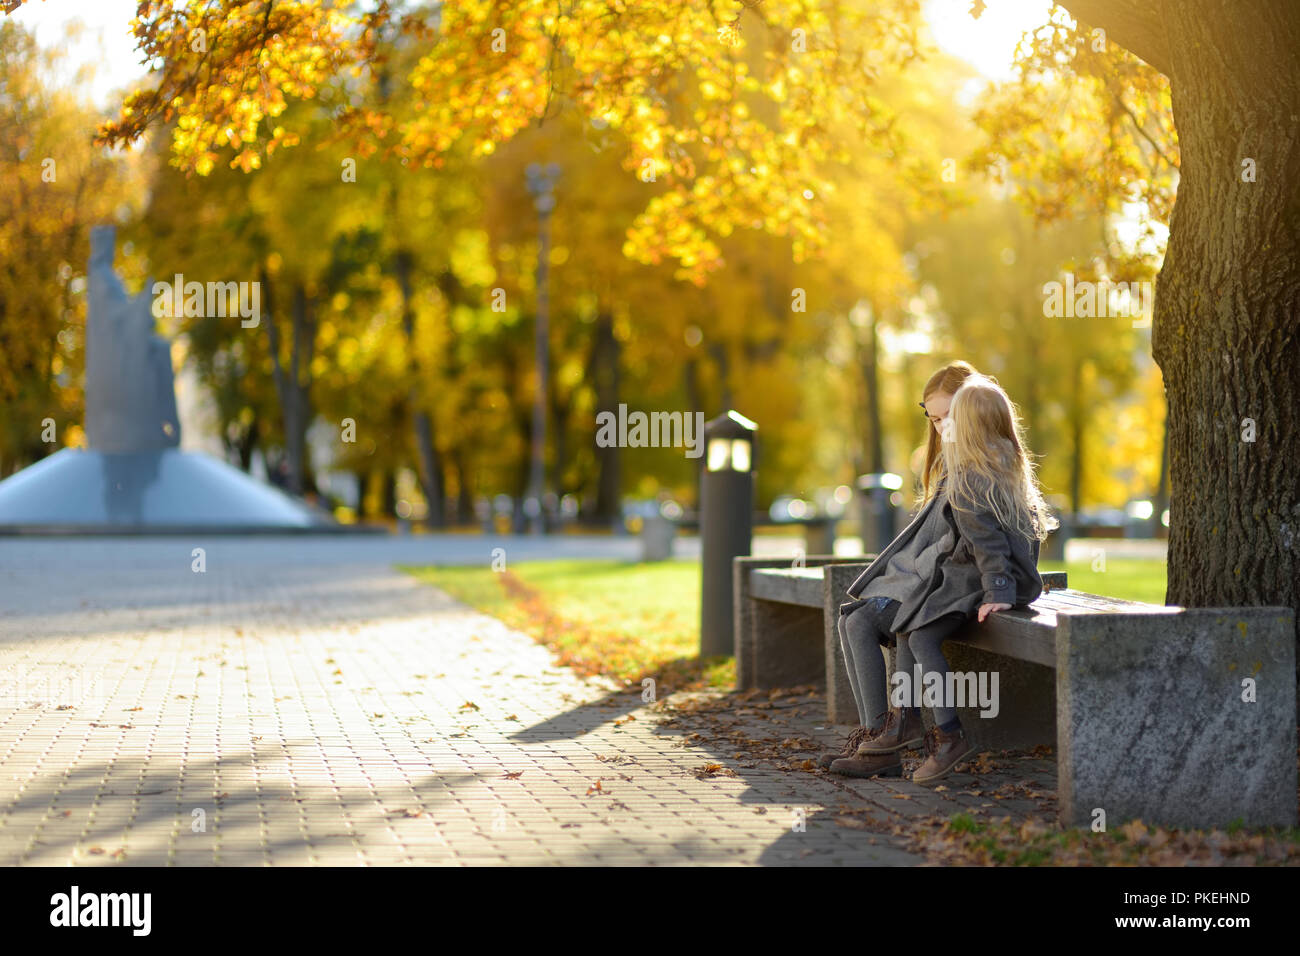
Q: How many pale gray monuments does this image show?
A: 1